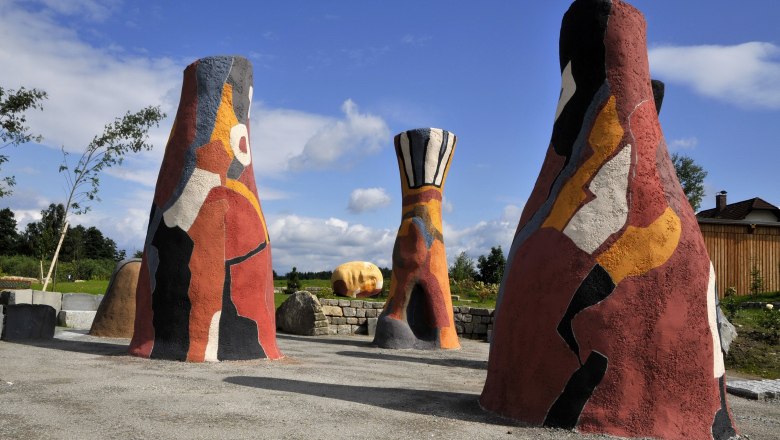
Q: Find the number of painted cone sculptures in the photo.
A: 3